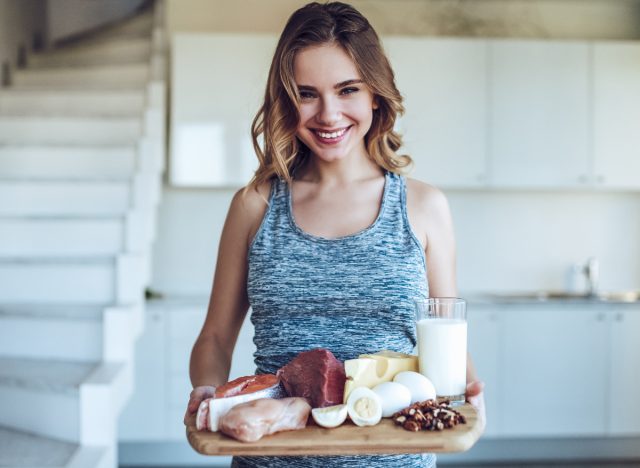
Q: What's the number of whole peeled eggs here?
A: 2